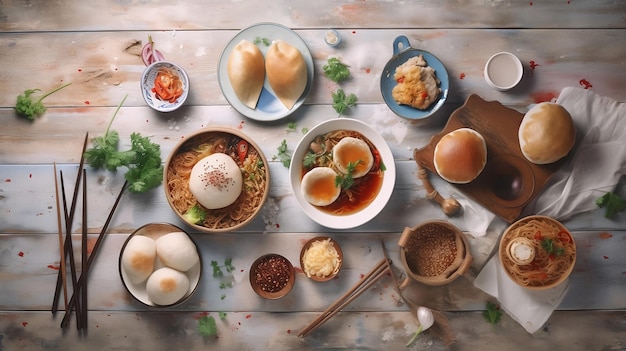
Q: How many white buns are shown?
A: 4